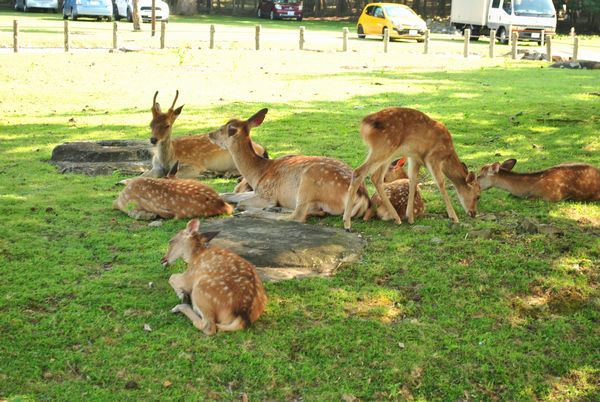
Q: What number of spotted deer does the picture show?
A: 7